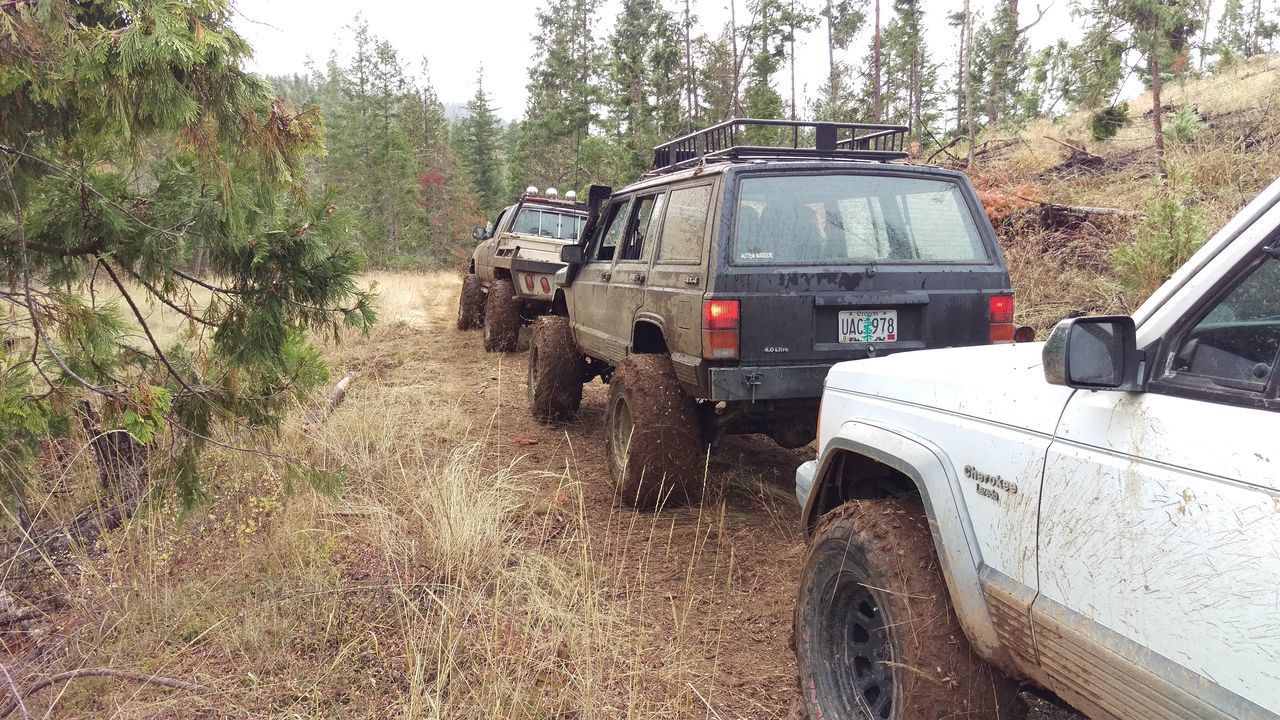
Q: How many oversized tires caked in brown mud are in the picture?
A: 5